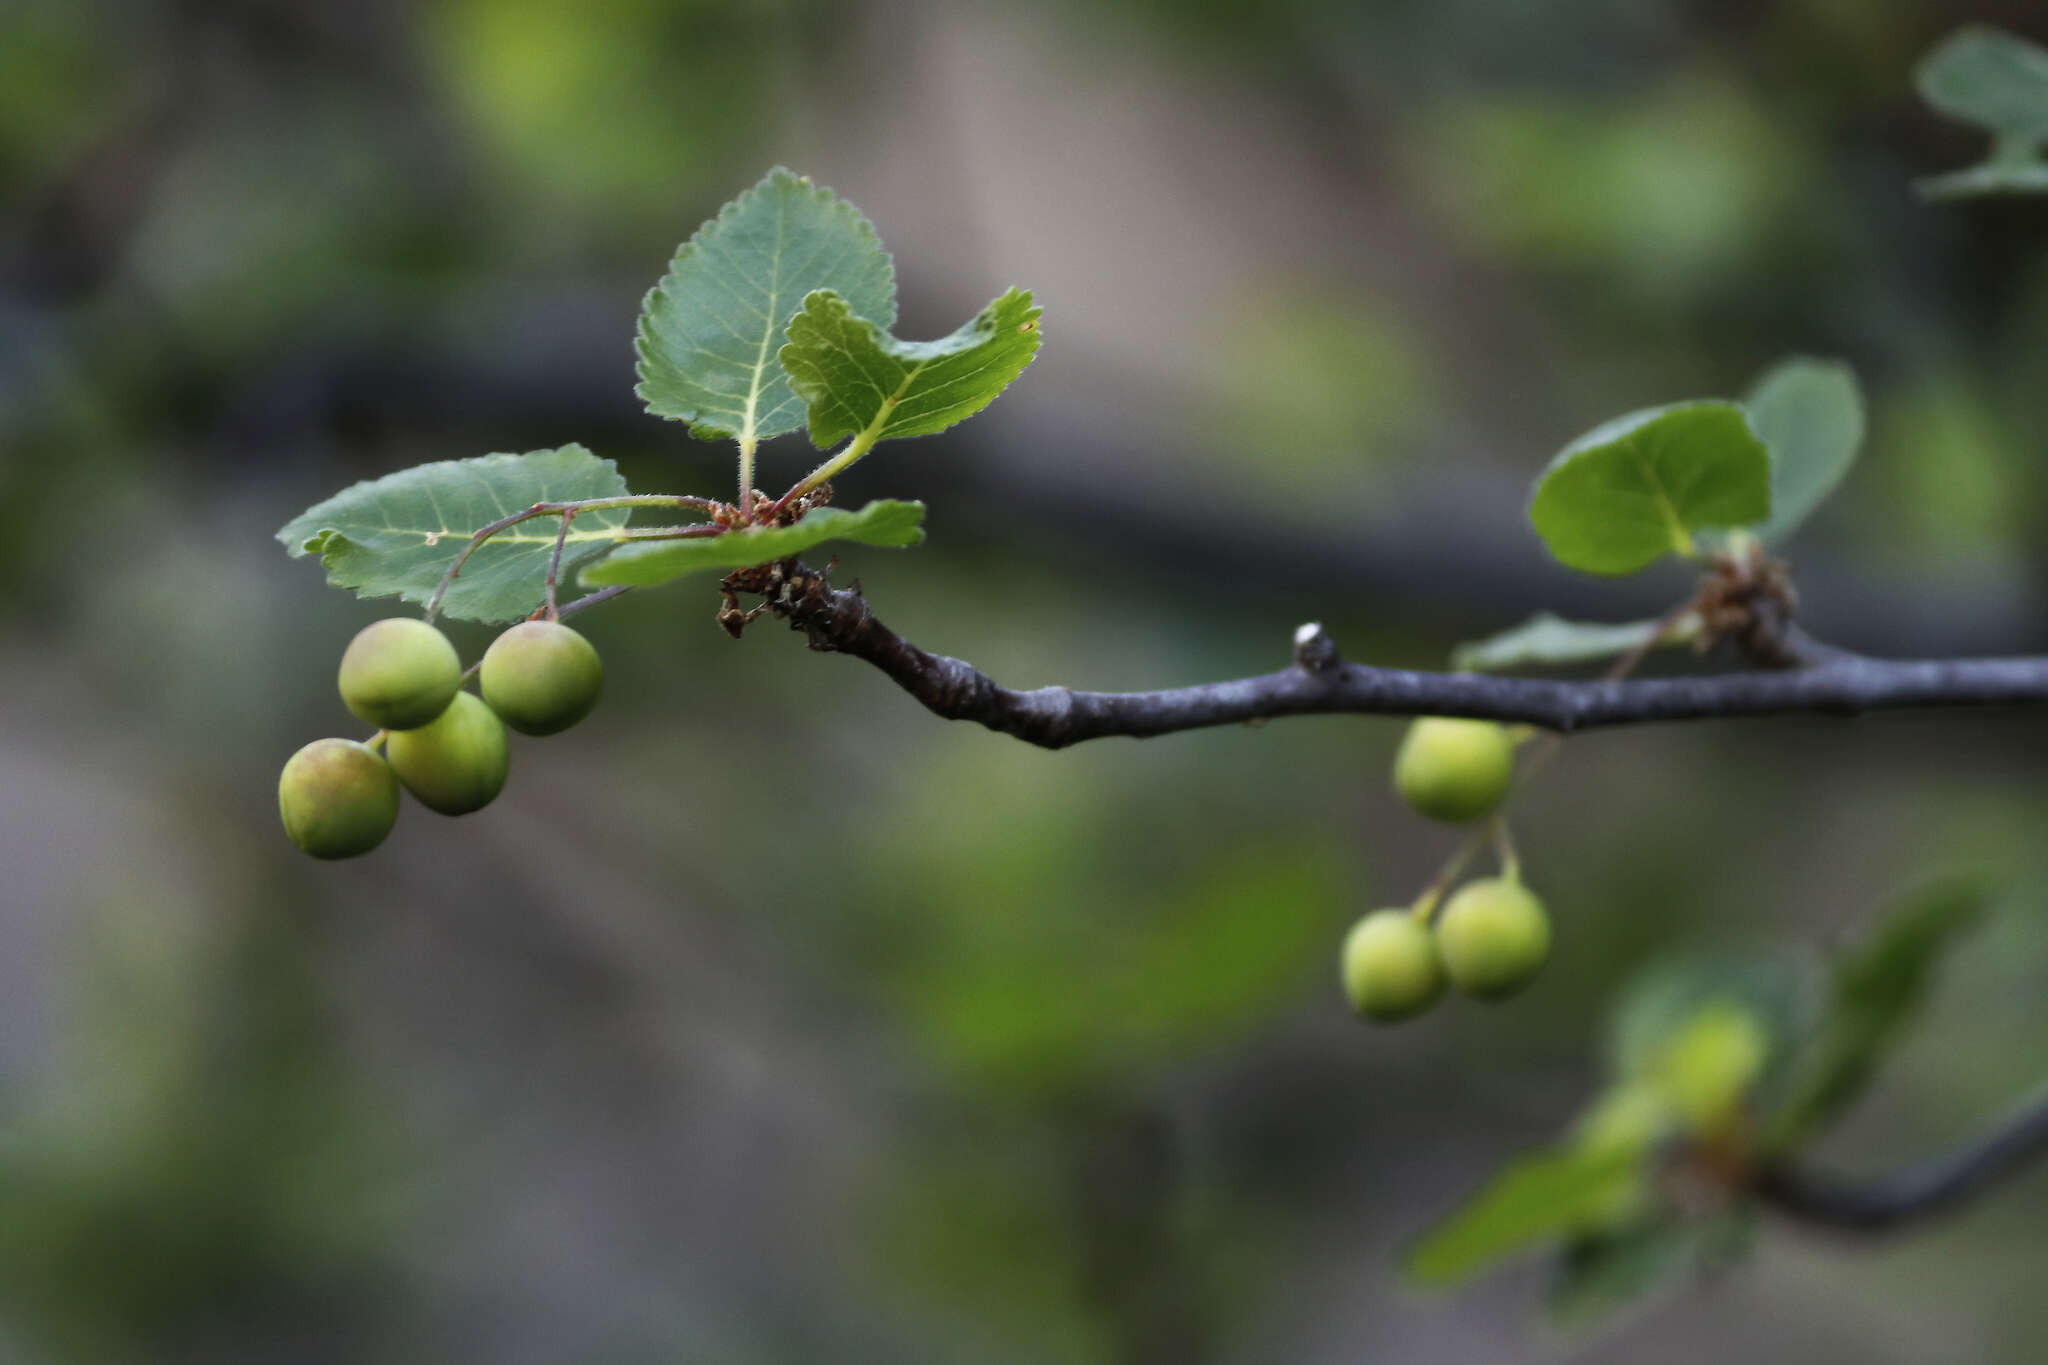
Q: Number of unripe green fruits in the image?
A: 7